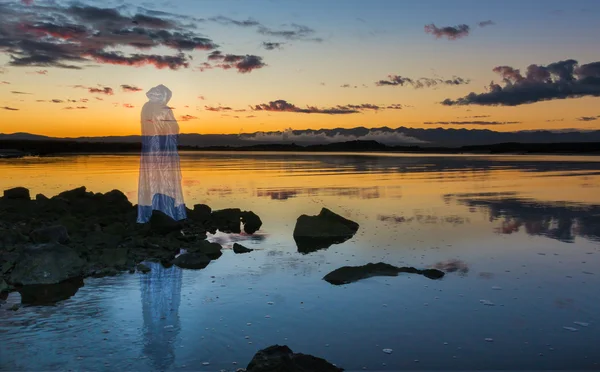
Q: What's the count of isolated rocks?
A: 4